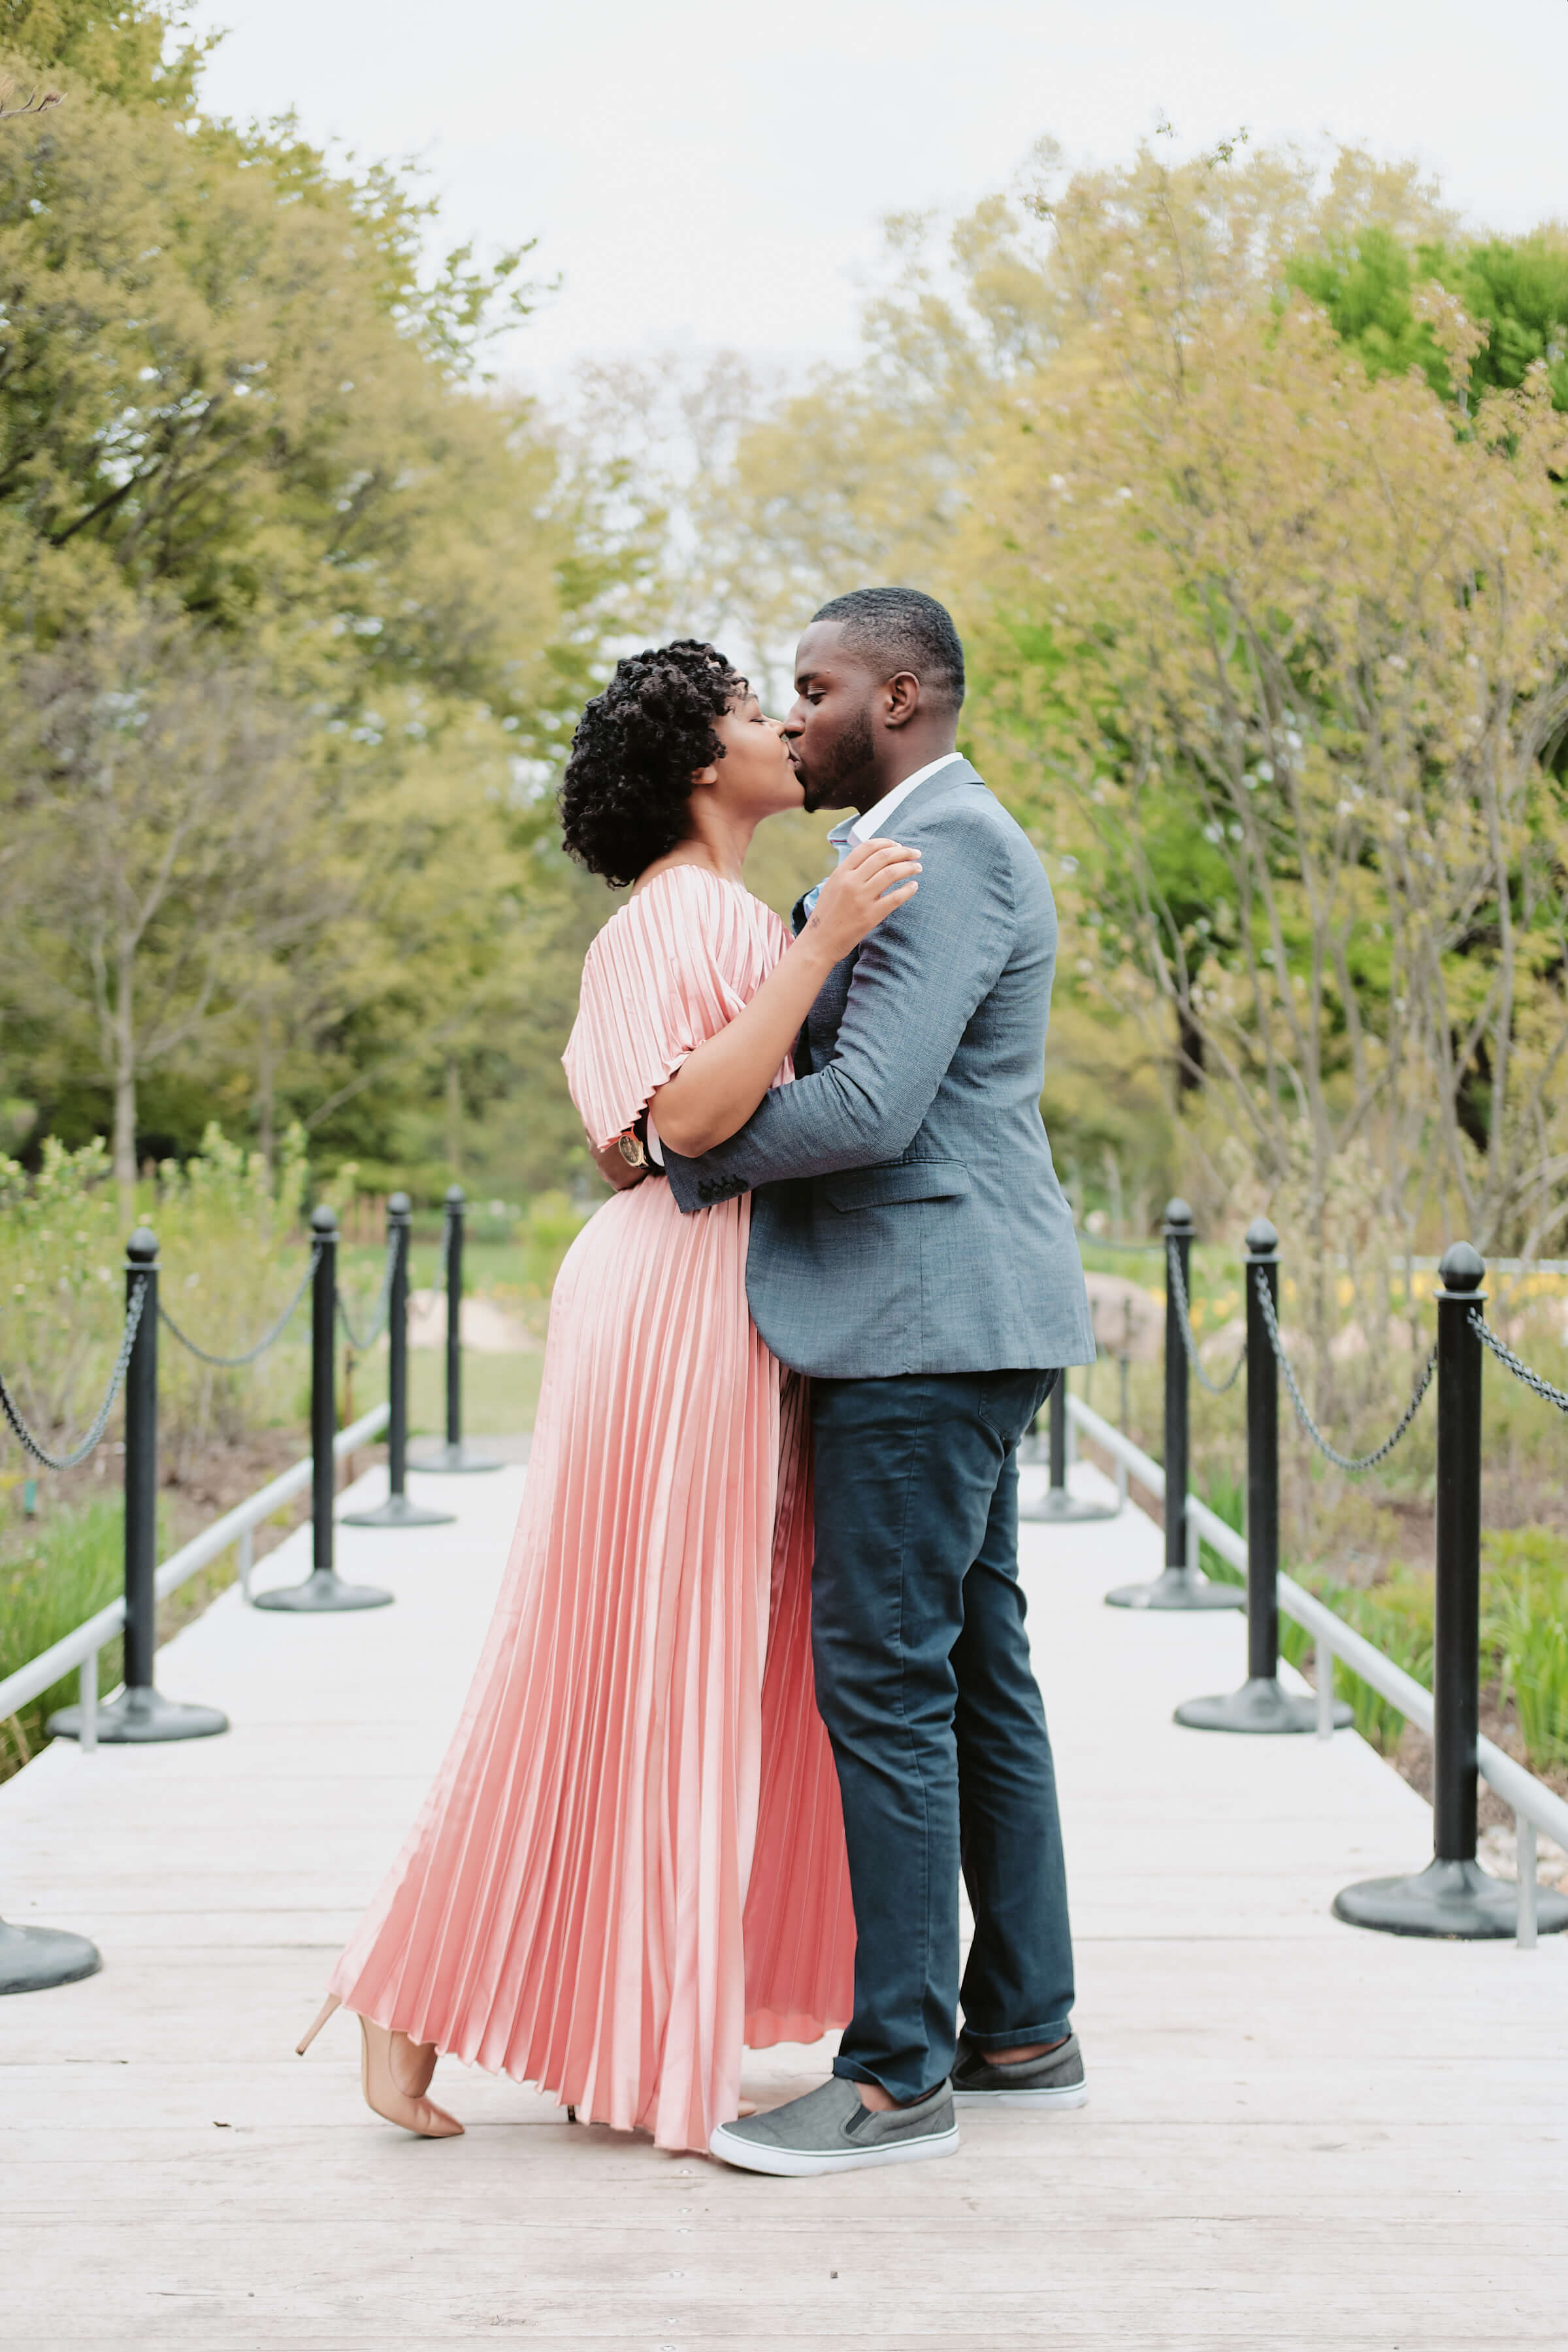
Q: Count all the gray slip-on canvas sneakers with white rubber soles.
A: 2